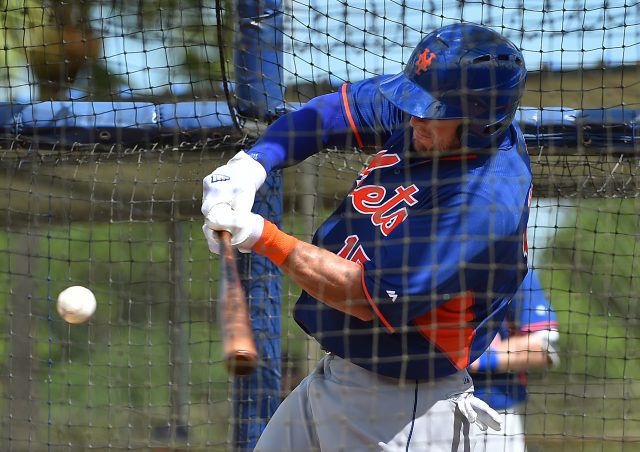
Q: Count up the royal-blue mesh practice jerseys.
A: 2